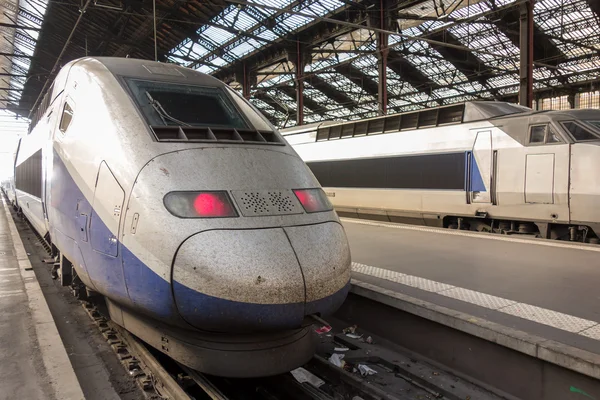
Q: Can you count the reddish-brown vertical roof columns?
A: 4